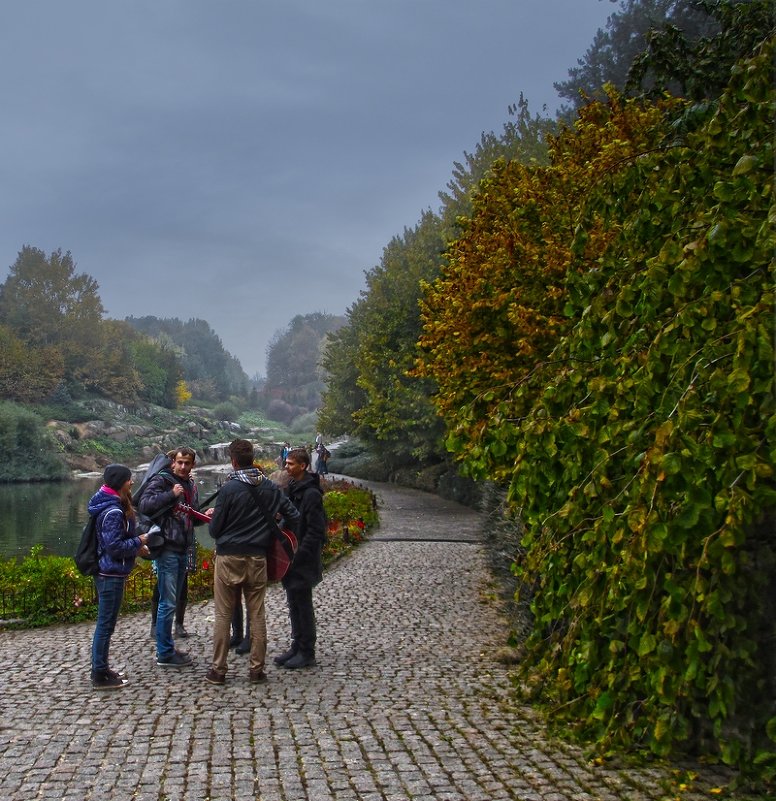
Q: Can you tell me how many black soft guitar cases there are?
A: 1